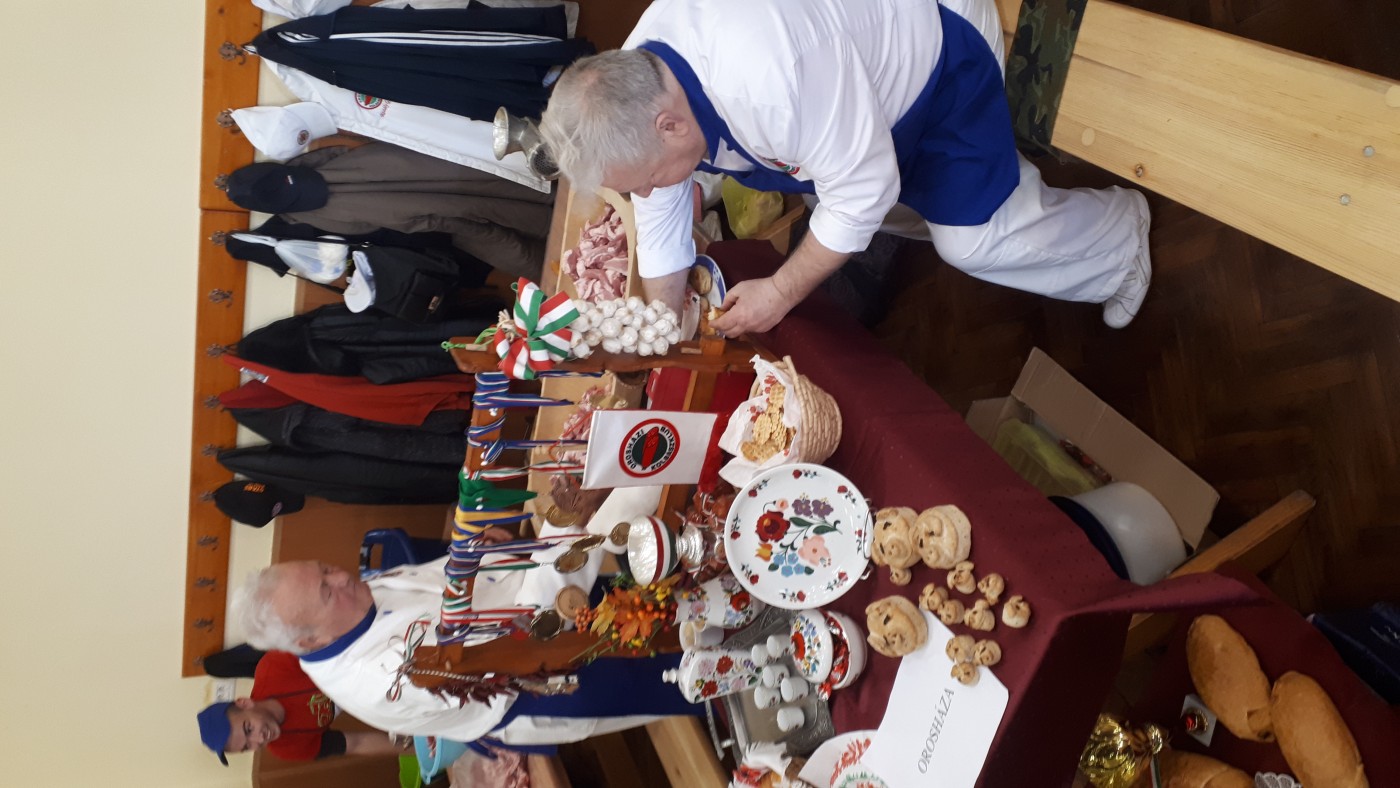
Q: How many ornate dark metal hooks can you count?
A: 13